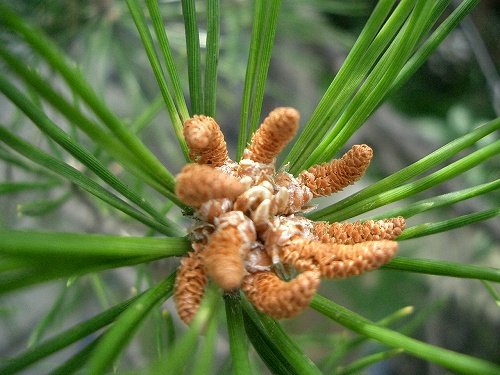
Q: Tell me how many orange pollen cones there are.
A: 9